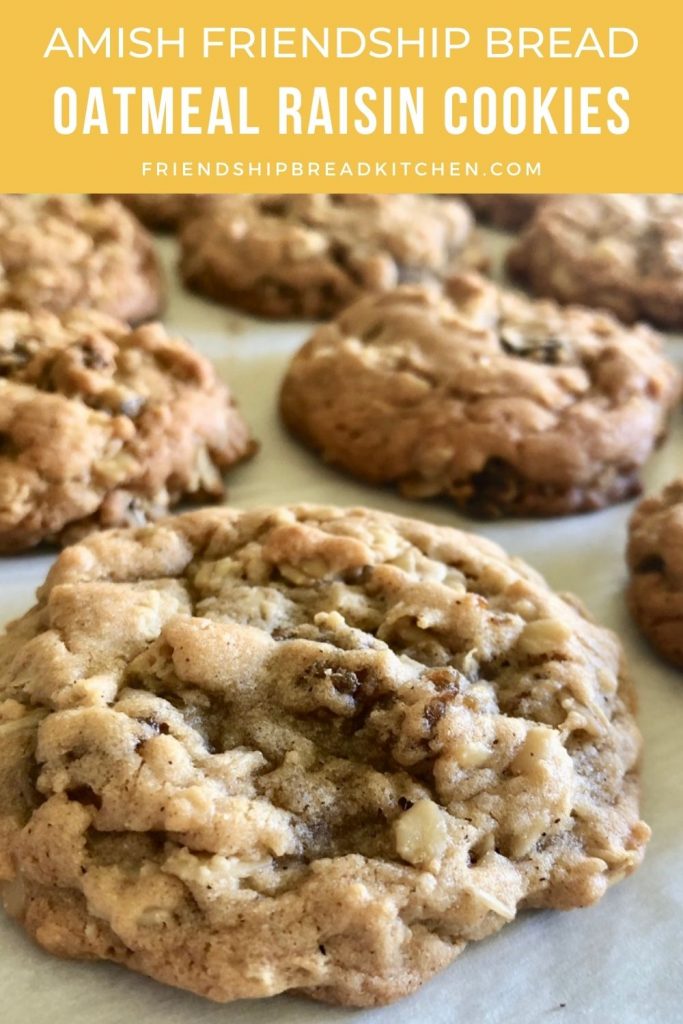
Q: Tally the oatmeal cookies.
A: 9